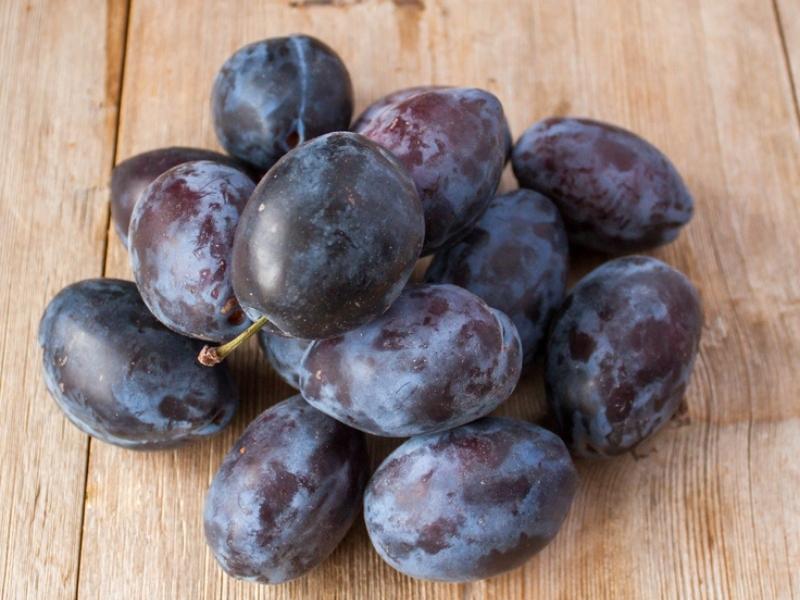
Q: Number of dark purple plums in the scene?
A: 13